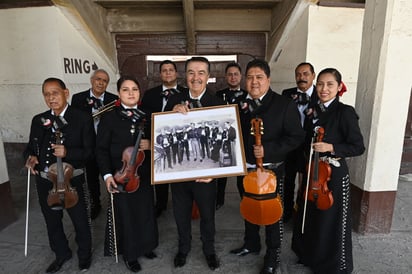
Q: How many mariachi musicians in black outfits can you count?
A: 9